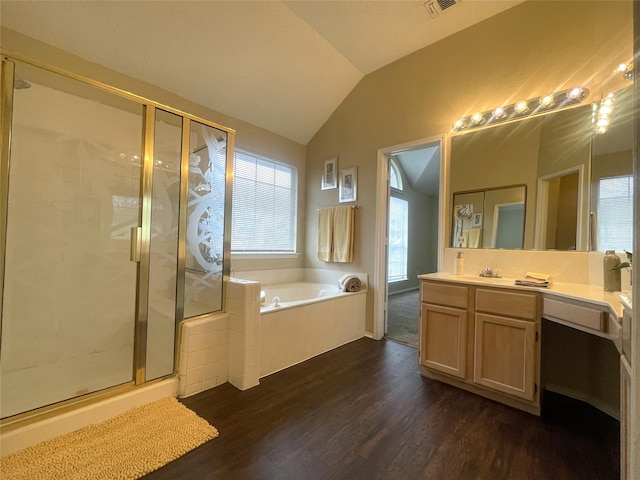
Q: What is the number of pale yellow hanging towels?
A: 2